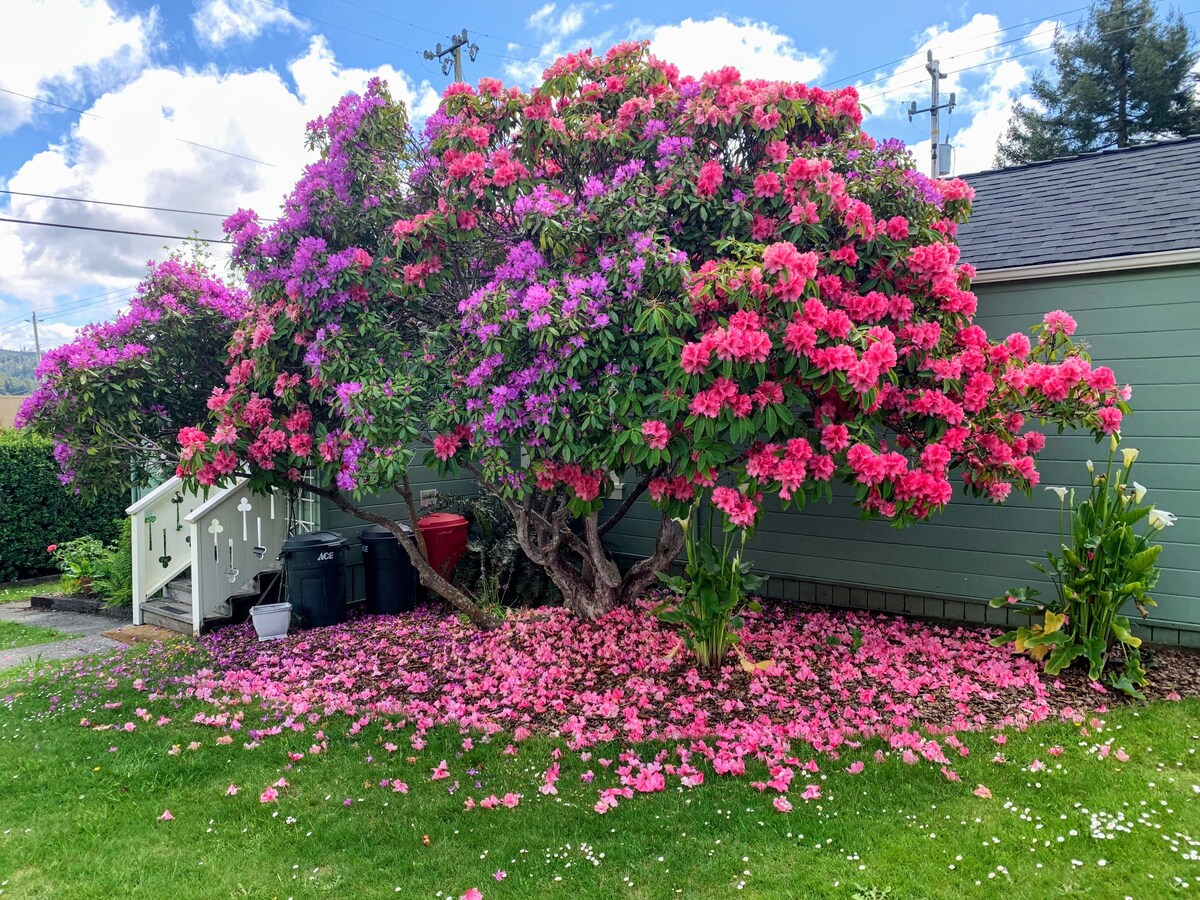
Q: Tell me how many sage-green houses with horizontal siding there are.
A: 1